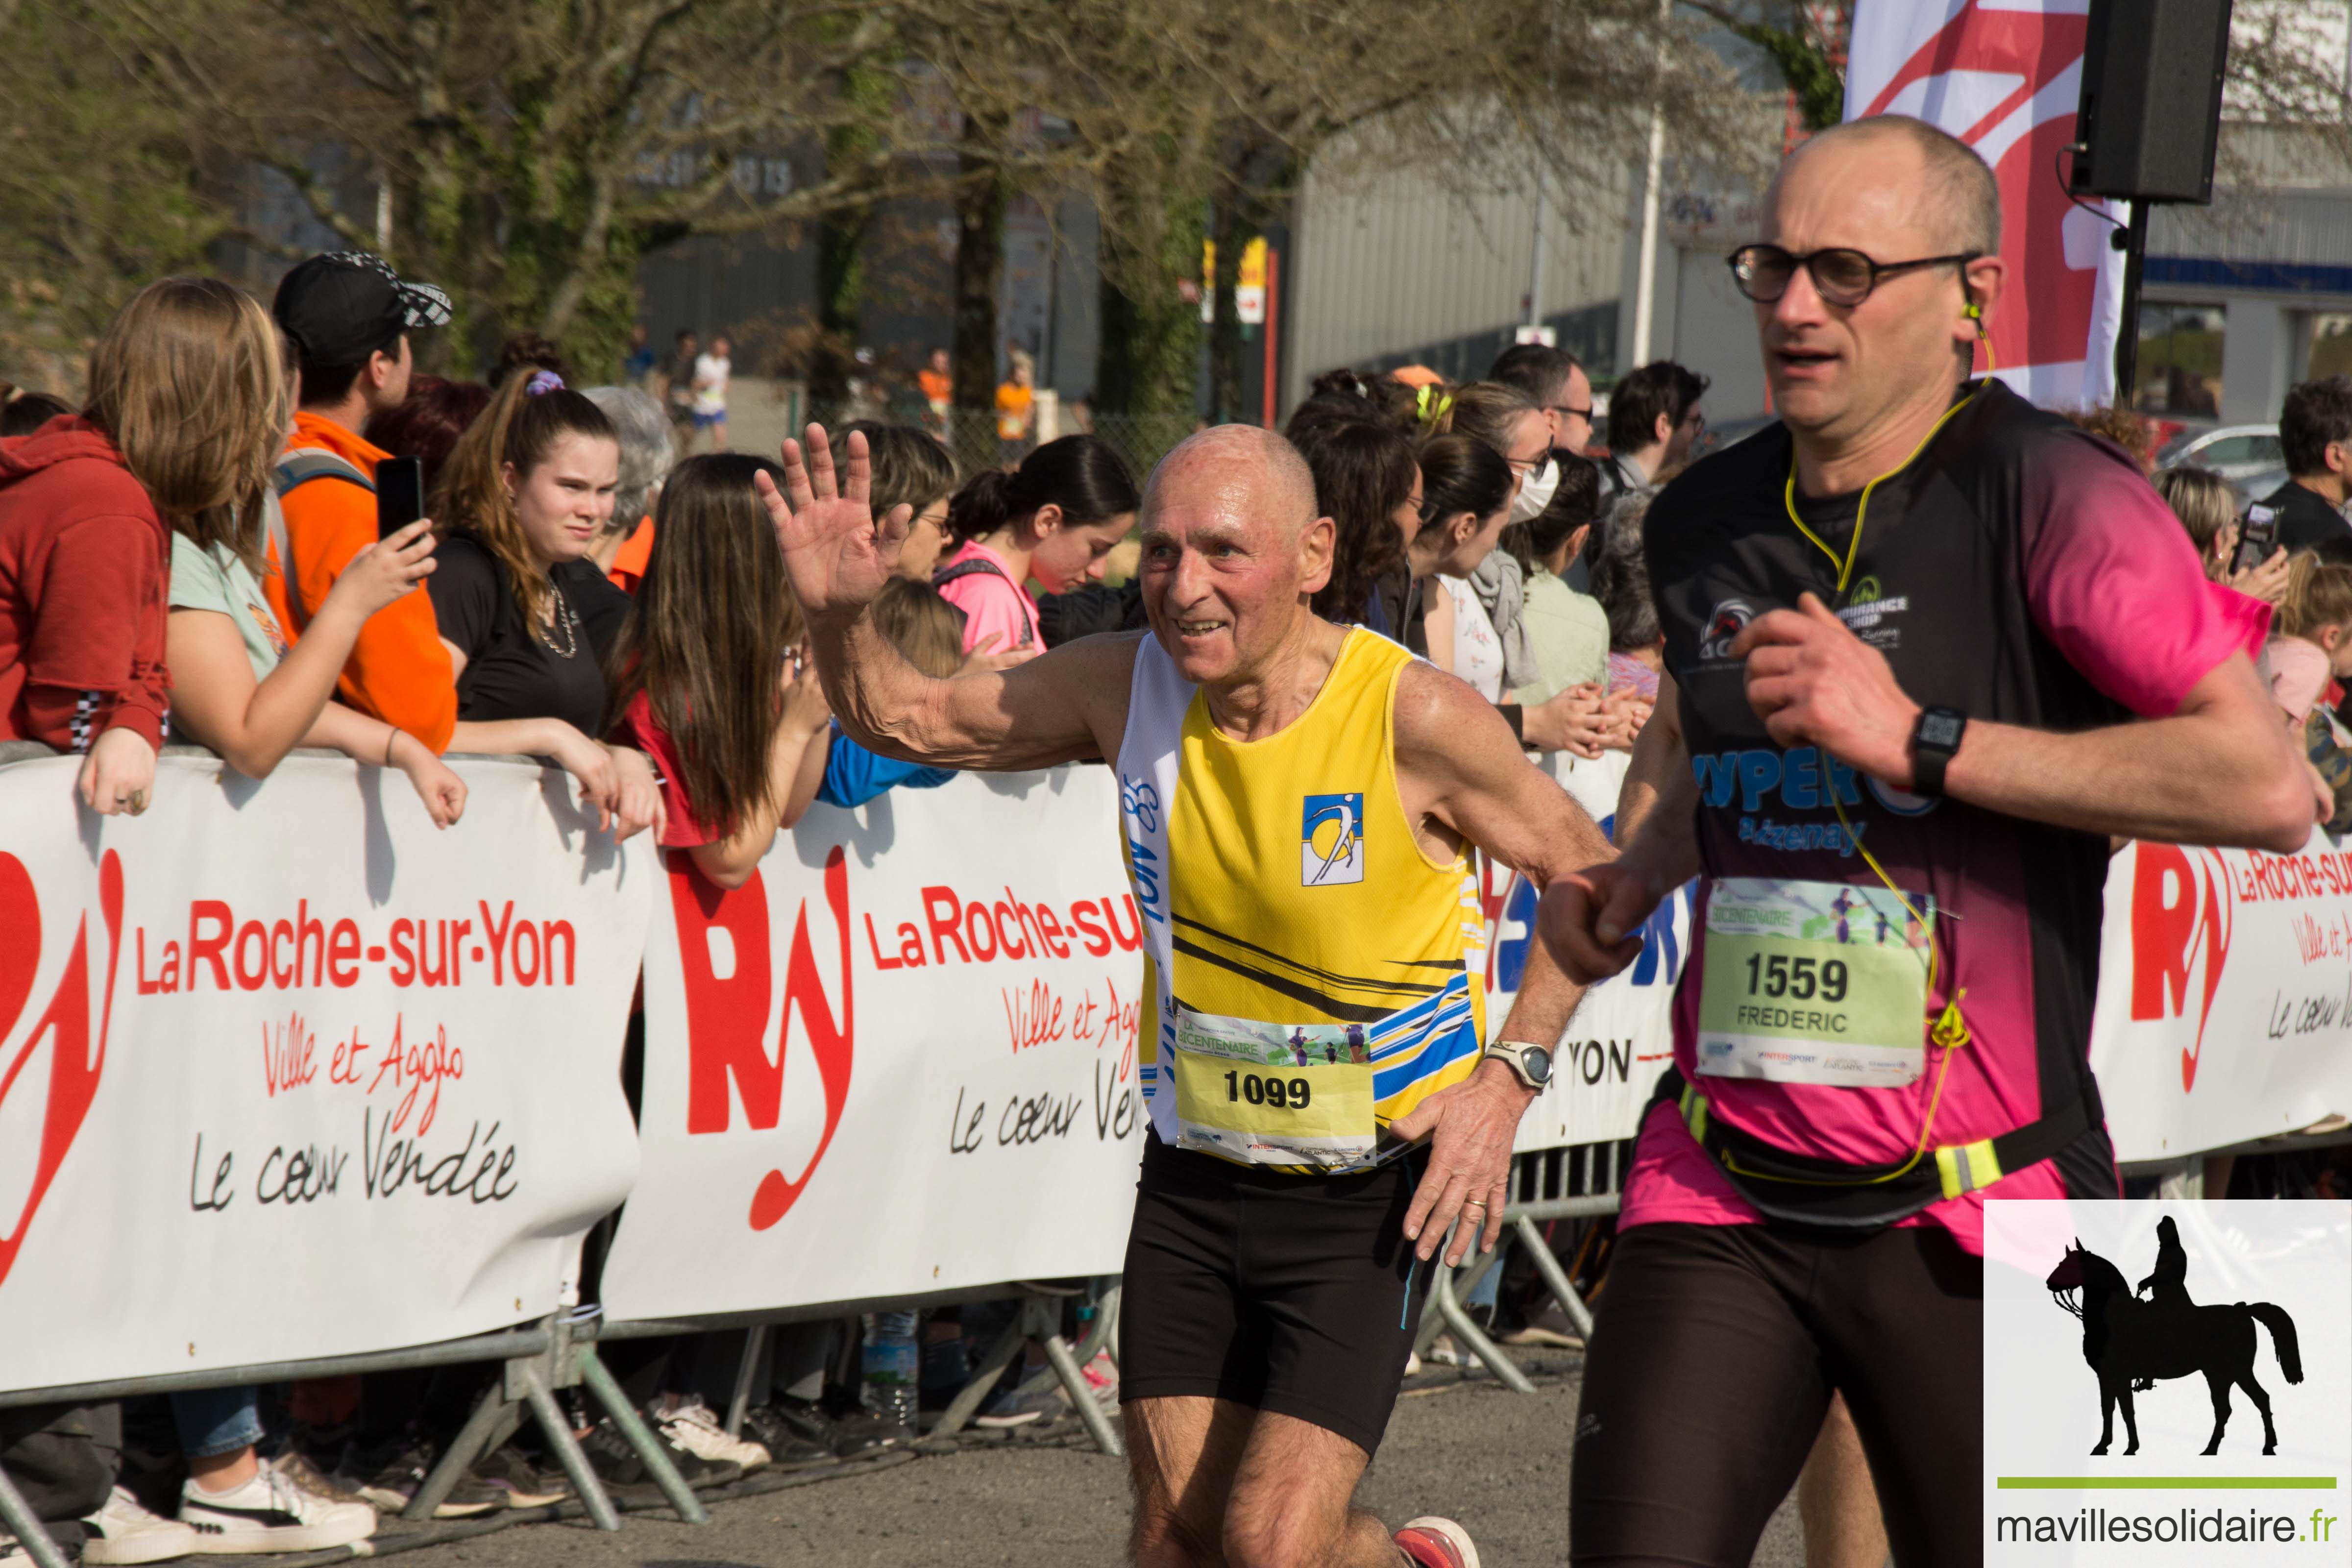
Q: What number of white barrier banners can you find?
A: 4